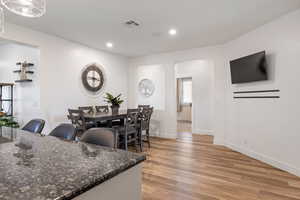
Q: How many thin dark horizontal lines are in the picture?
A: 2